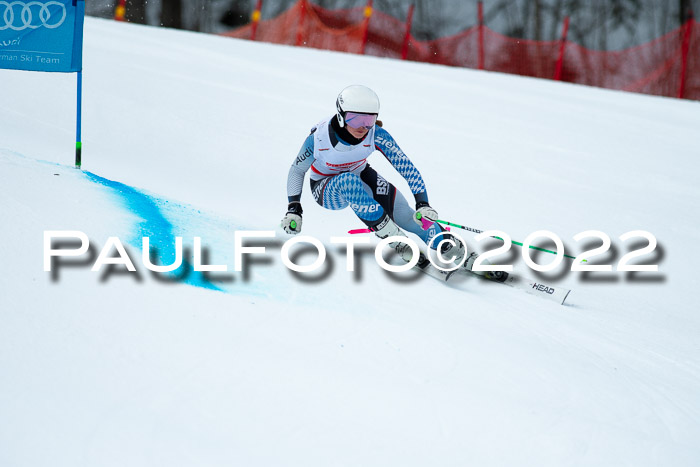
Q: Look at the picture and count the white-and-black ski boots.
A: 2